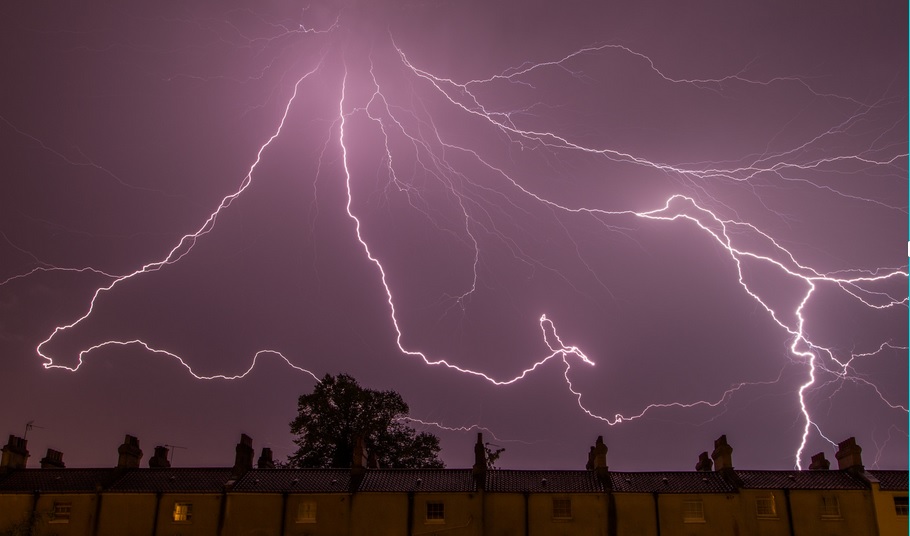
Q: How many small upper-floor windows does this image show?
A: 9